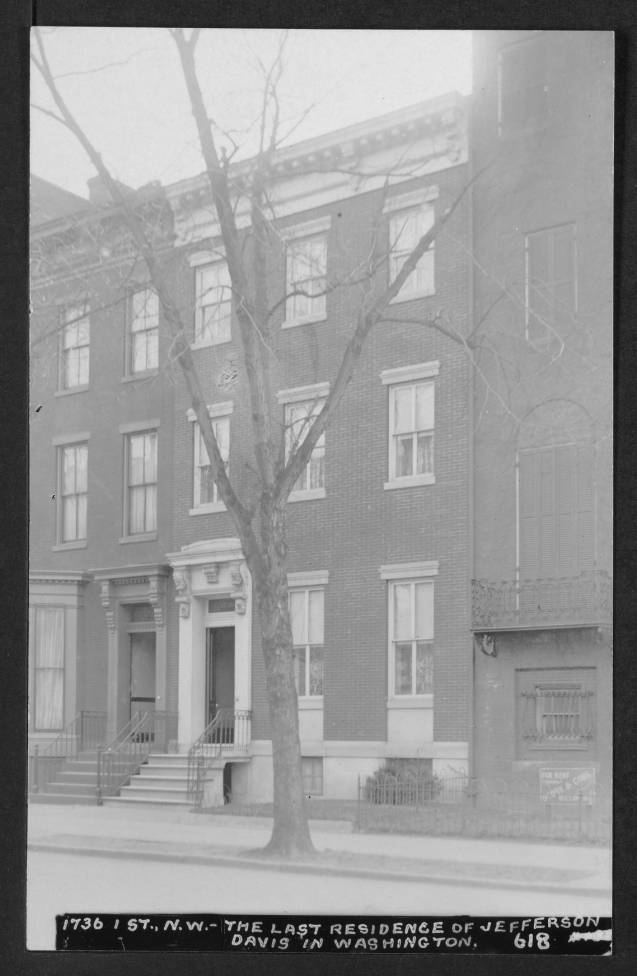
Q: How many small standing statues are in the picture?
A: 0